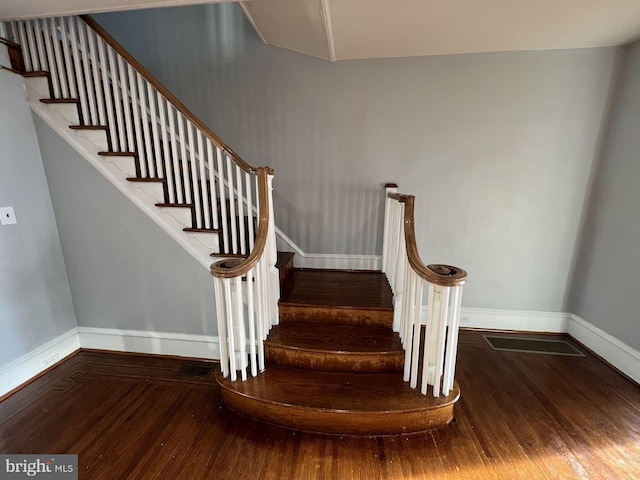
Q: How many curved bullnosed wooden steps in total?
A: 2